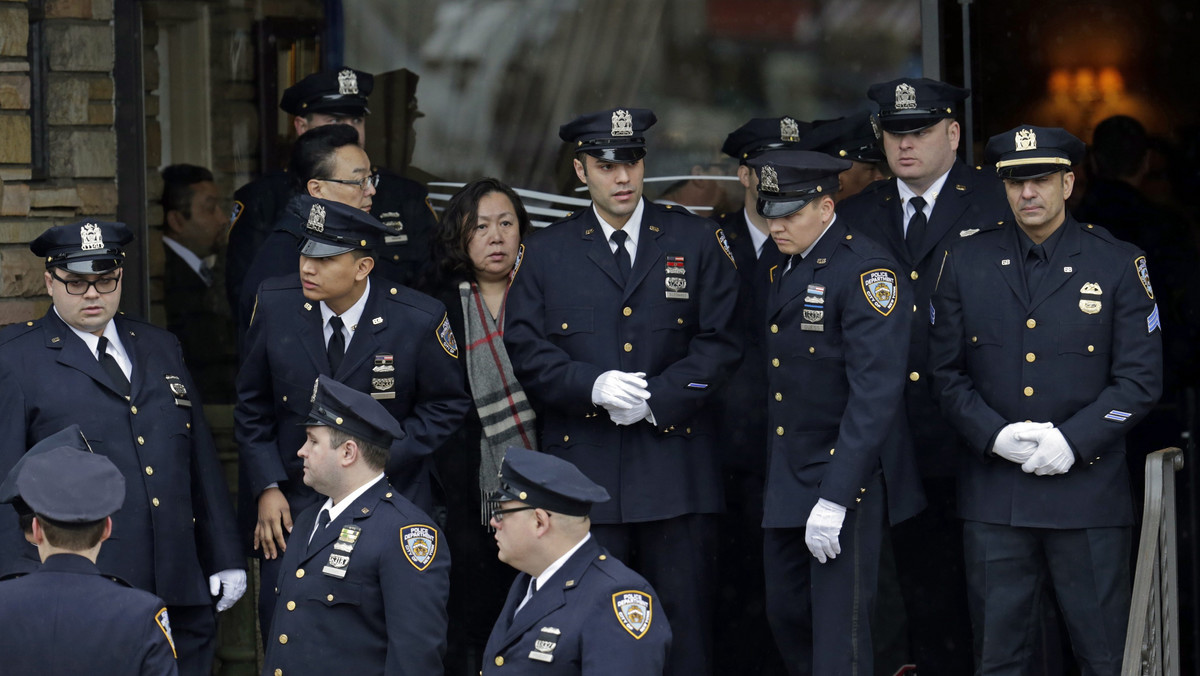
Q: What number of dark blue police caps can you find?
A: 13